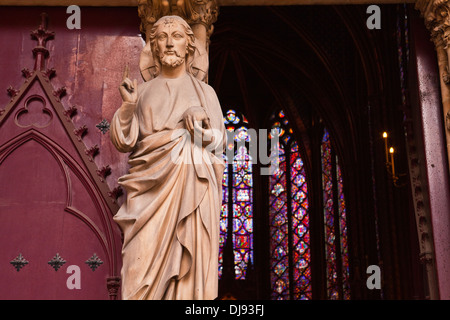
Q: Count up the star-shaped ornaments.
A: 4